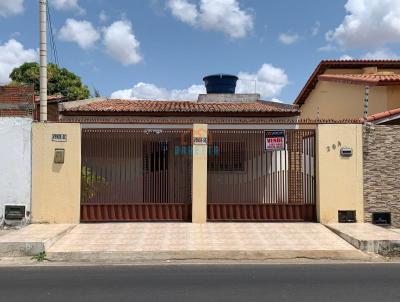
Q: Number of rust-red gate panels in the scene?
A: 2